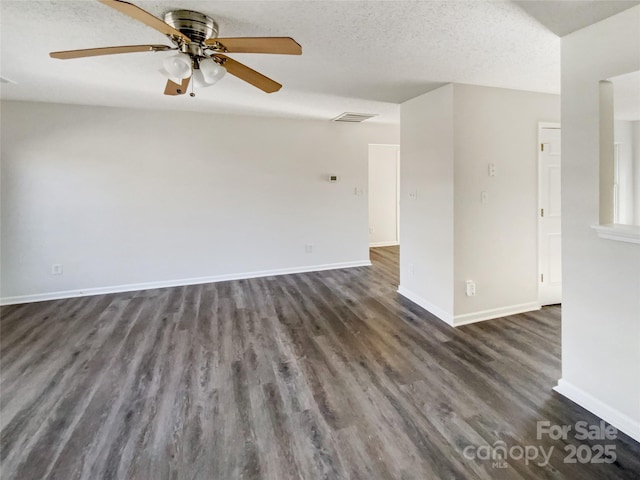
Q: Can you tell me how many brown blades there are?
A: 5